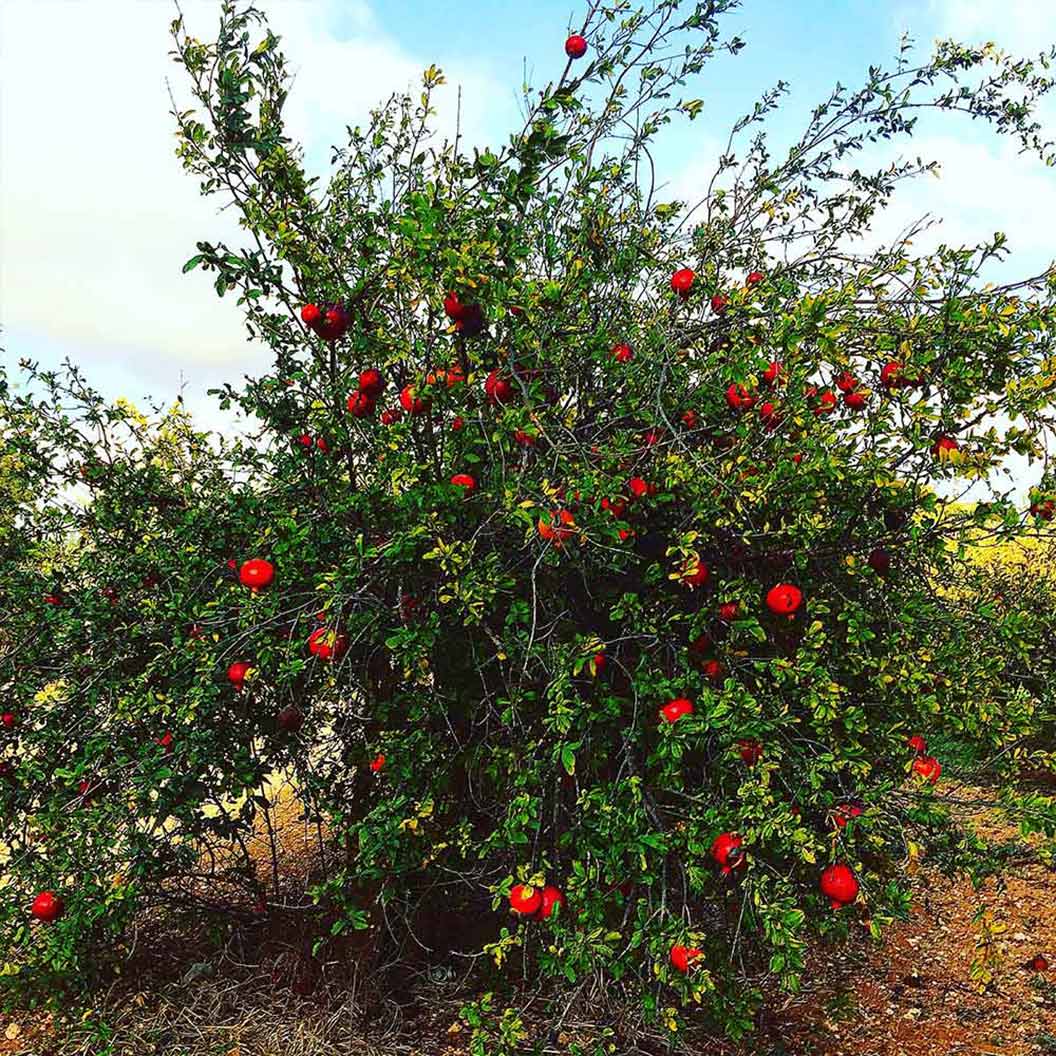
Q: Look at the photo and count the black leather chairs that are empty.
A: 0